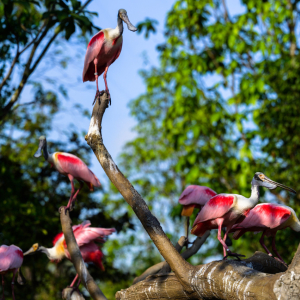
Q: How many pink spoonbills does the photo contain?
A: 7